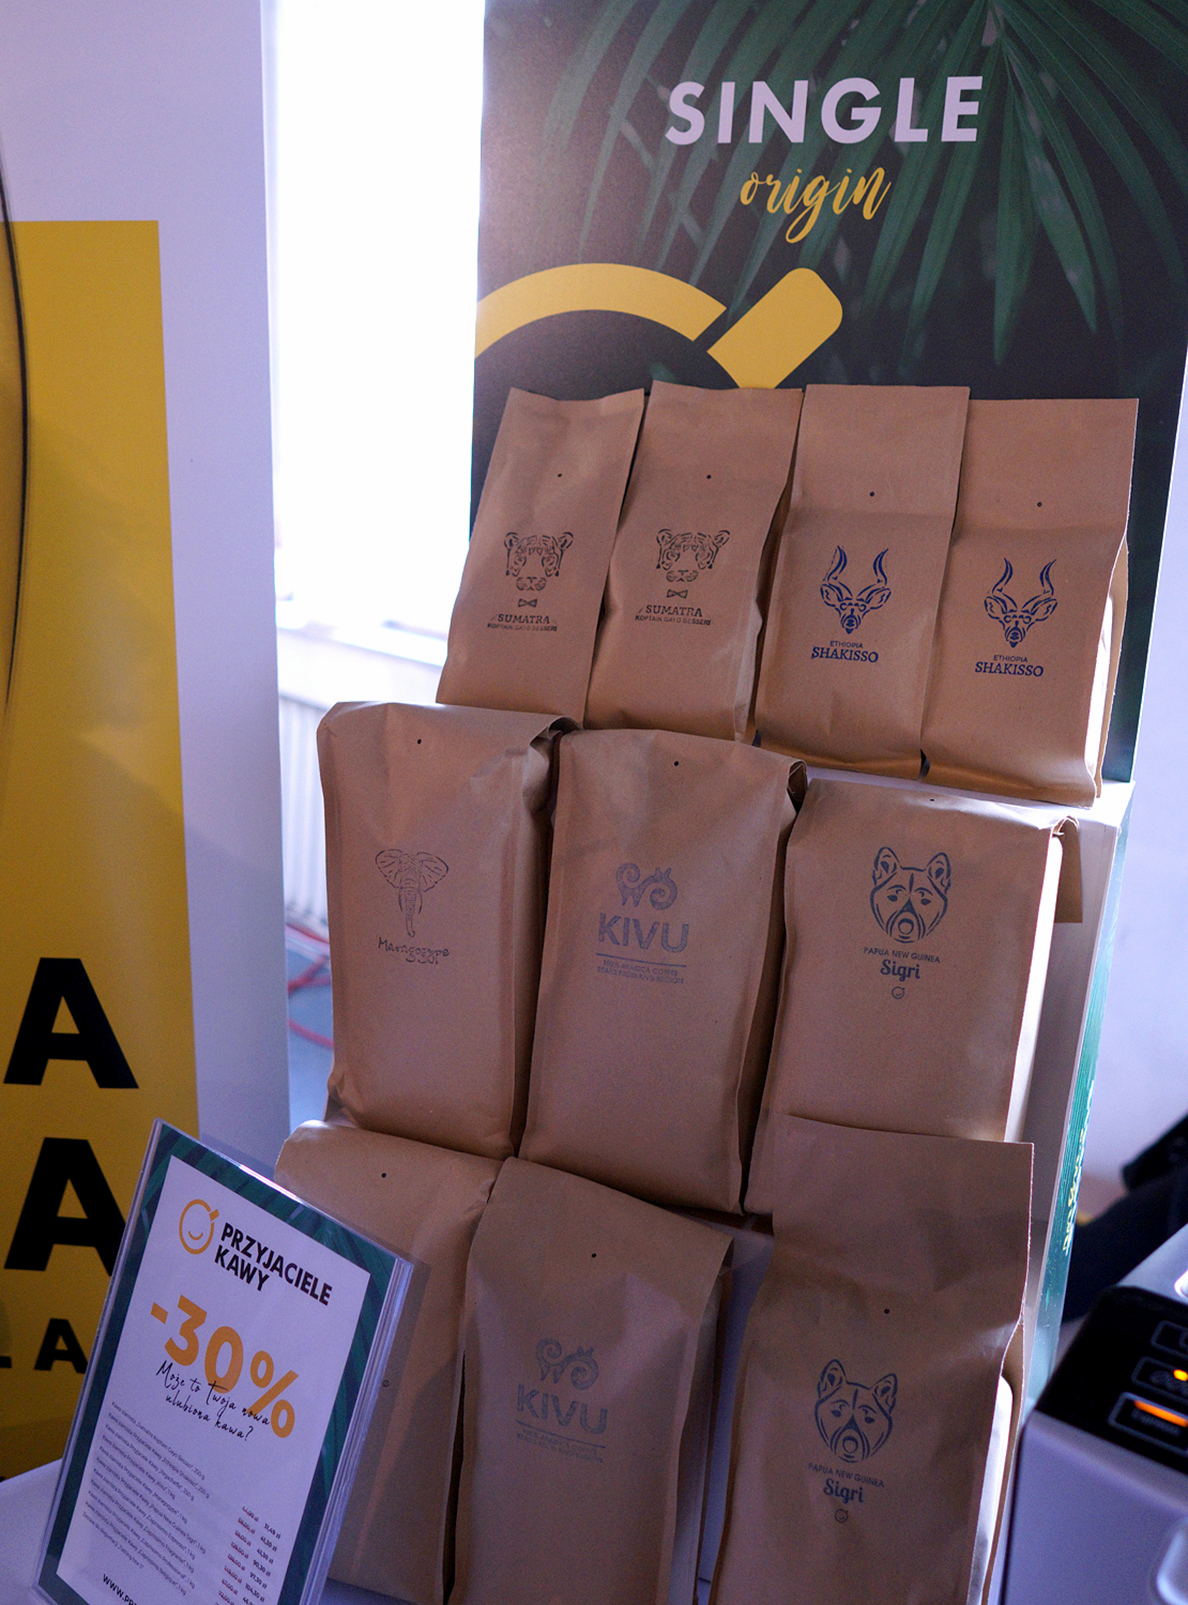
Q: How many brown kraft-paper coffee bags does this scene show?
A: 10